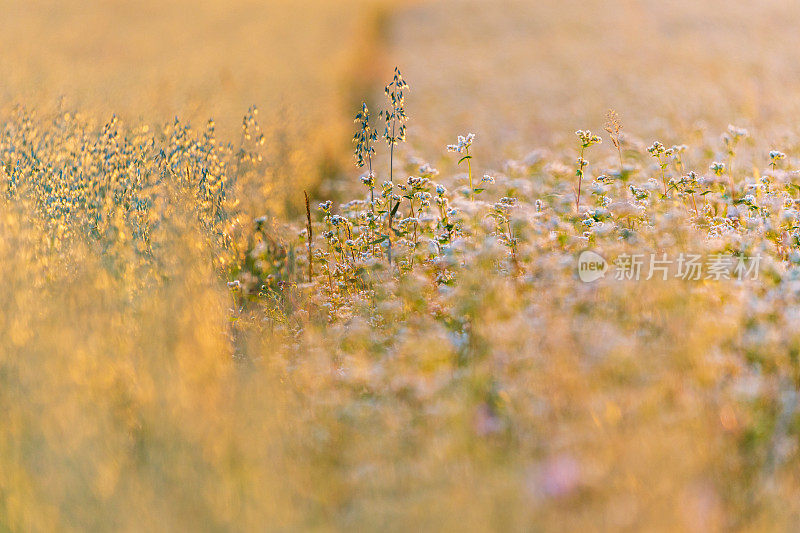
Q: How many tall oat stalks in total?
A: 2